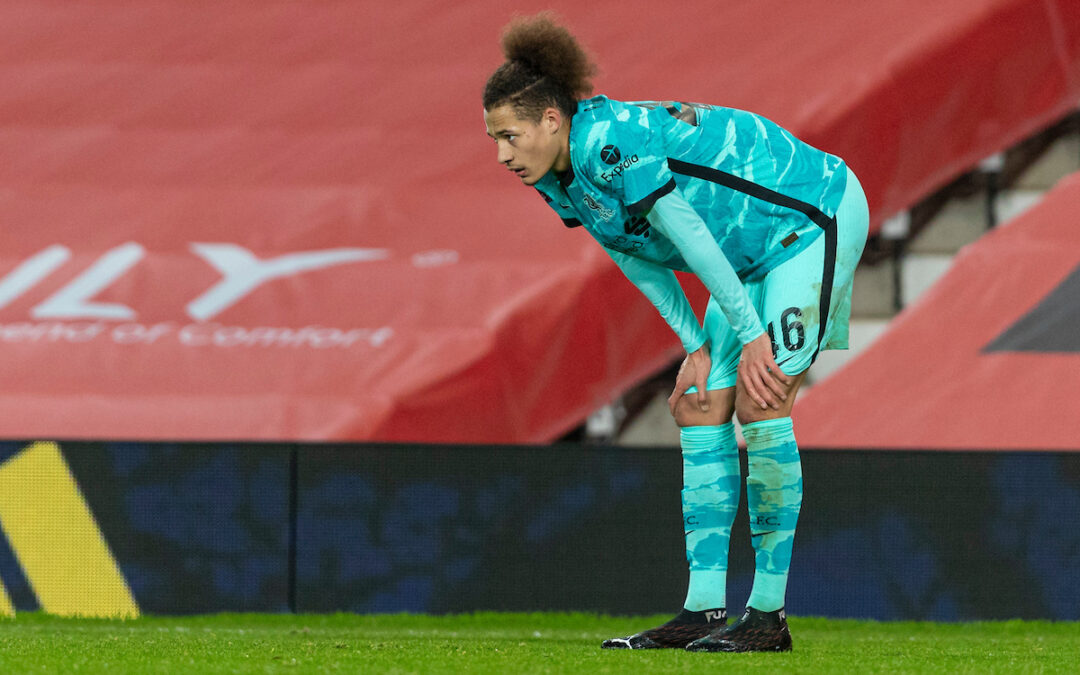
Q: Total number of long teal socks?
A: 2